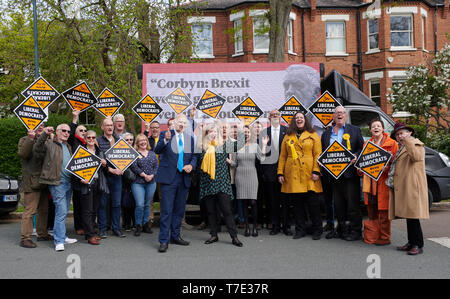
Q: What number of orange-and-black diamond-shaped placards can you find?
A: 14